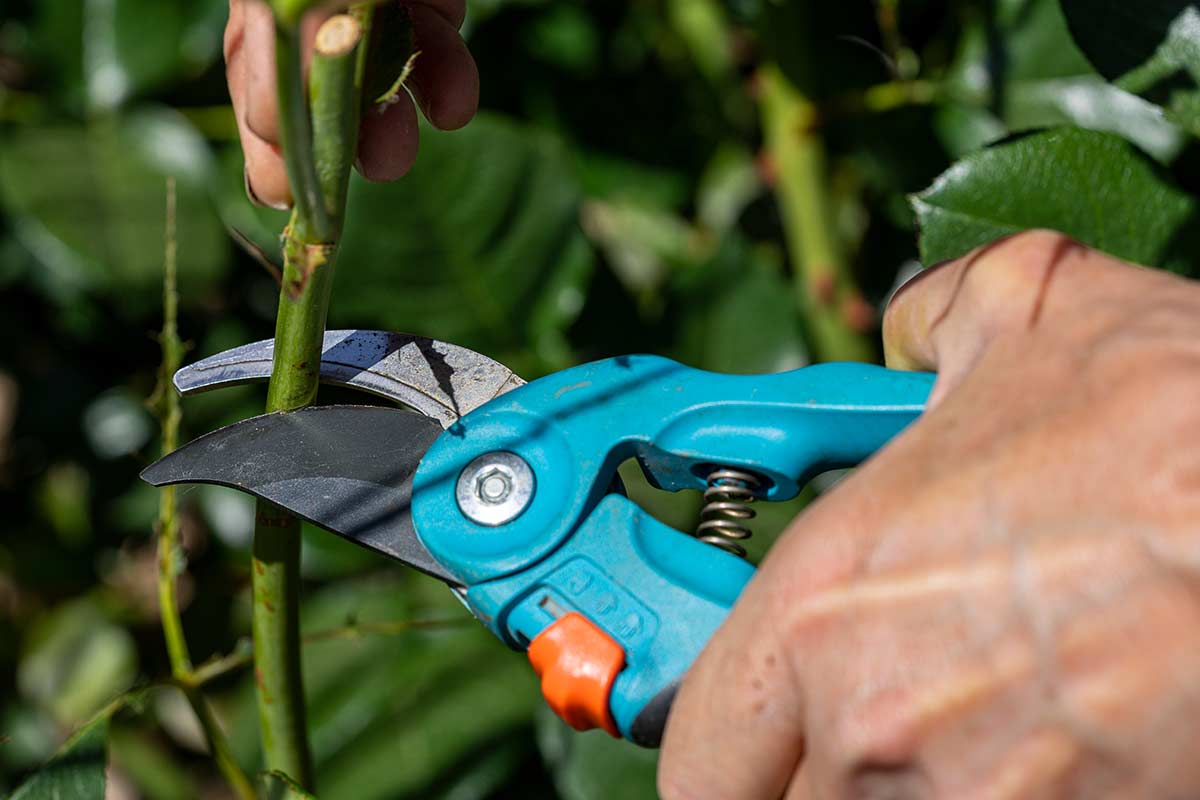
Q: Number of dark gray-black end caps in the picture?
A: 1